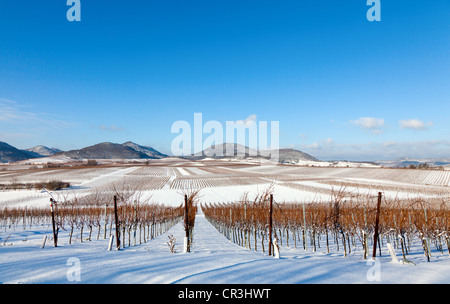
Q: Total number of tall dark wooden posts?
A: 5